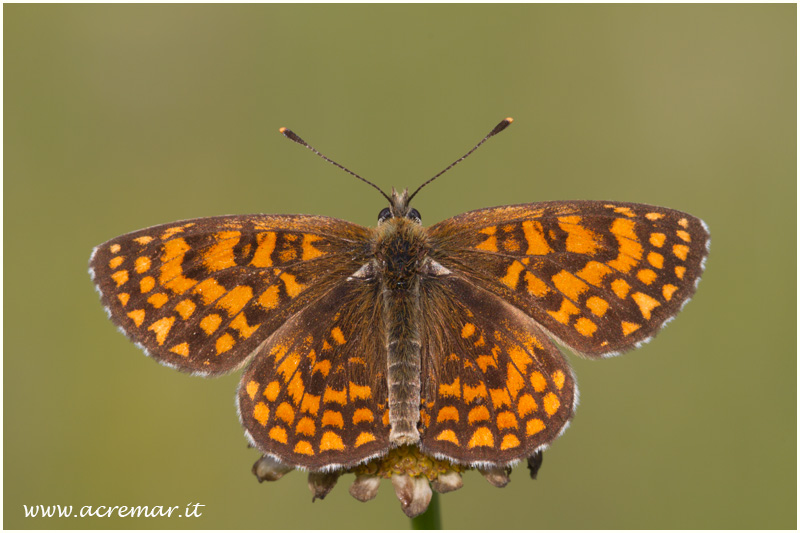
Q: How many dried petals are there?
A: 7